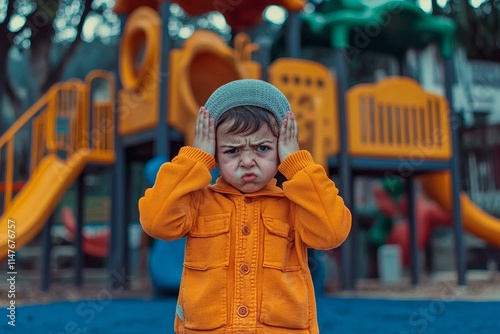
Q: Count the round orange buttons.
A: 4